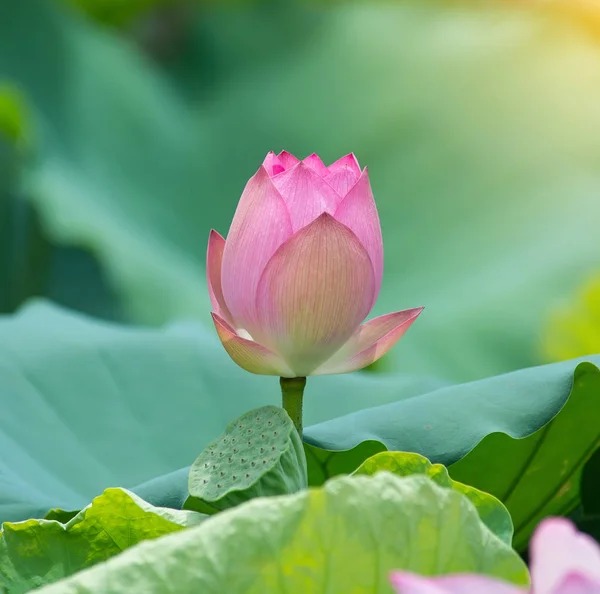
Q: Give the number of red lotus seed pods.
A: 0